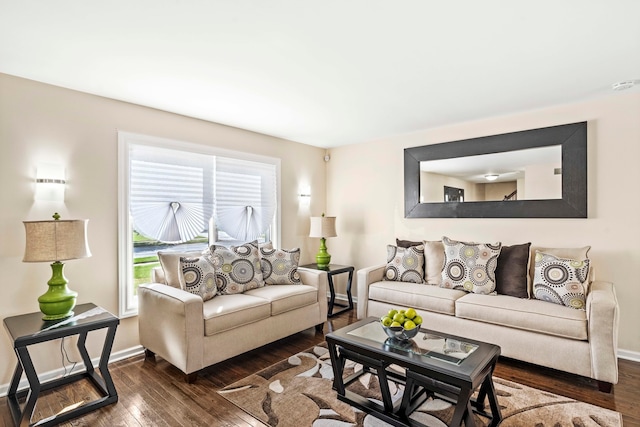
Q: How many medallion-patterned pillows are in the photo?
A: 6